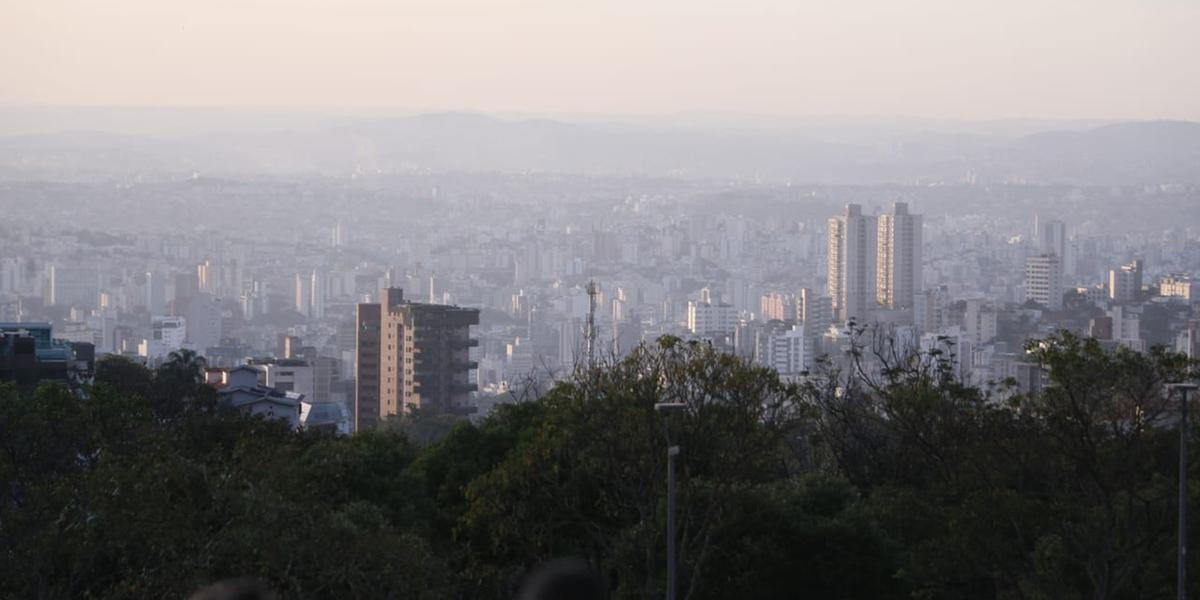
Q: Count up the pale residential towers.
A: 2